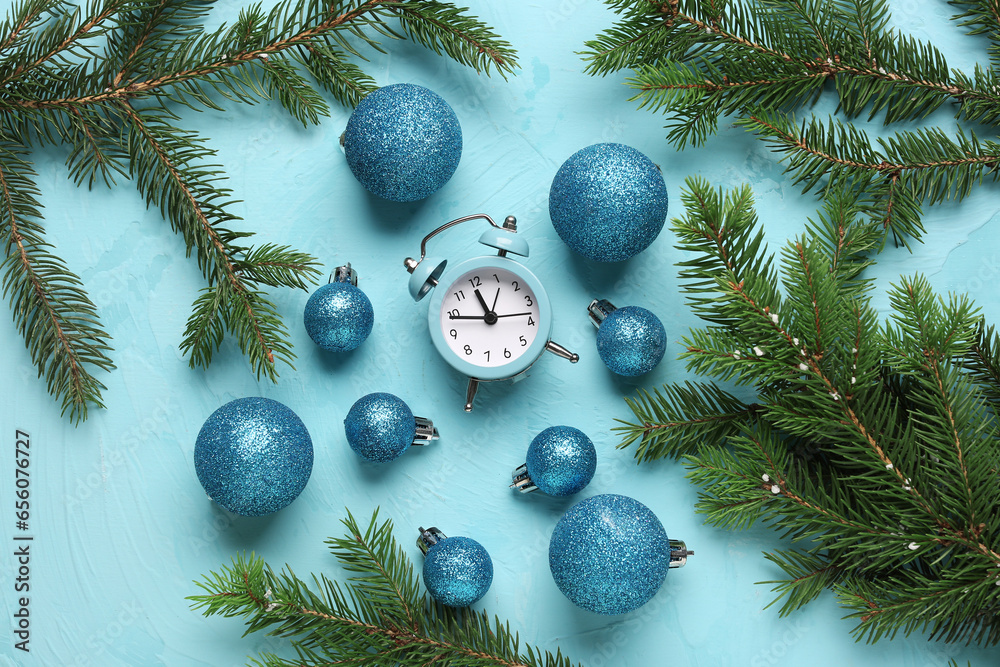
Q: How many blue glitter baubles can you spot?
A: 9